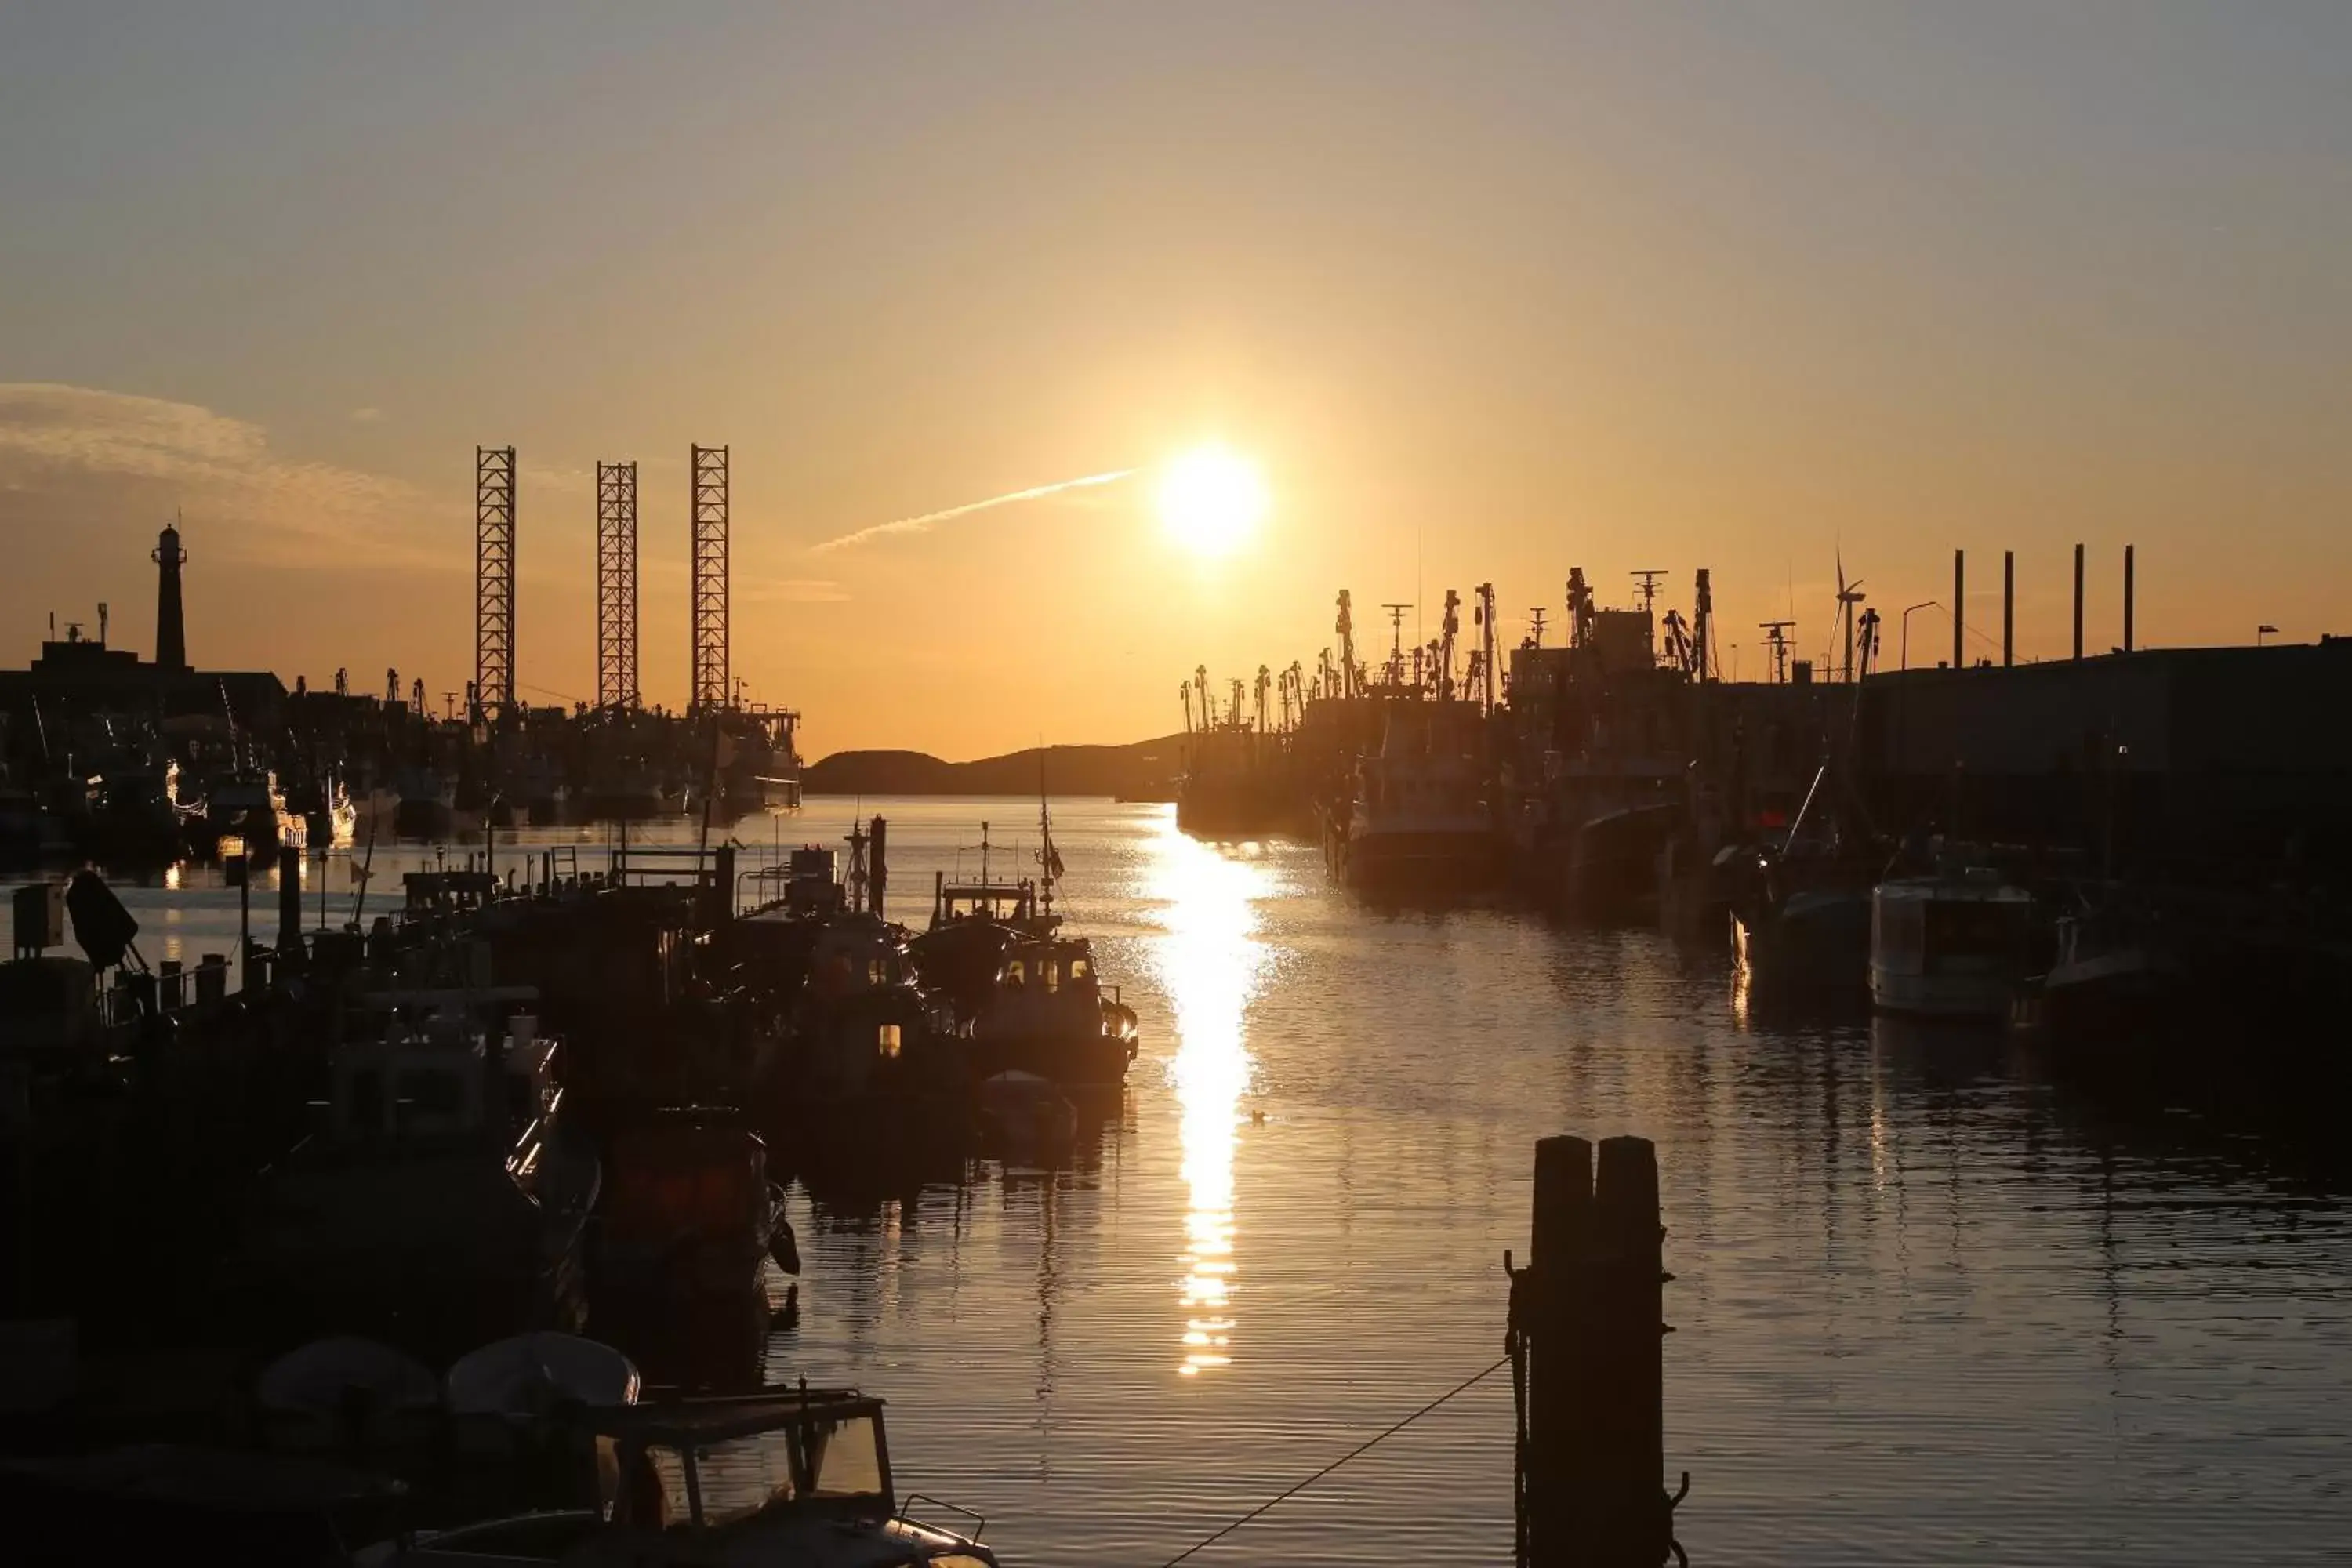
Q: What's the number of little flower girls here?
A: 0